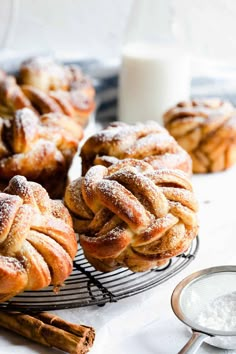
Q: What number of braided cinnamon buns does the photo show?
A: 6